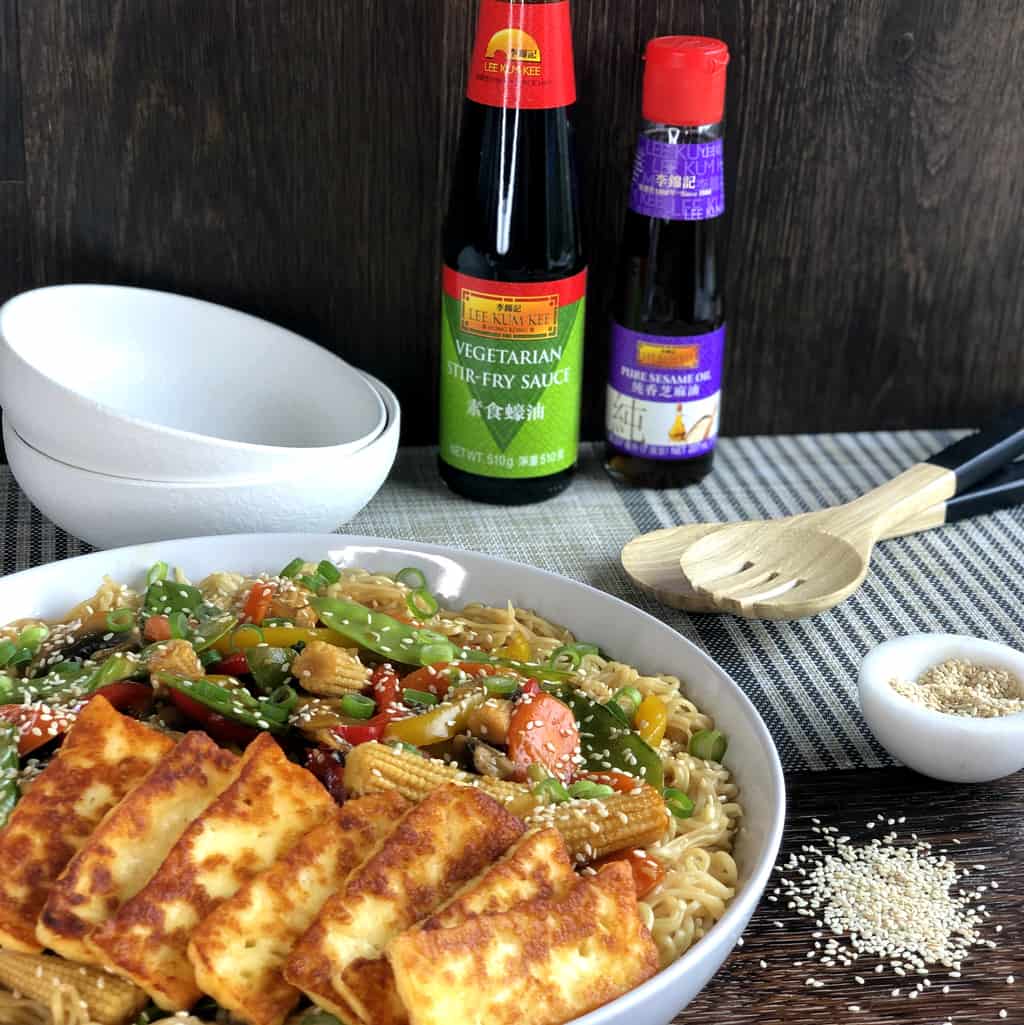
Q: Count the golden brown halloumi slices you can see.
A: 7